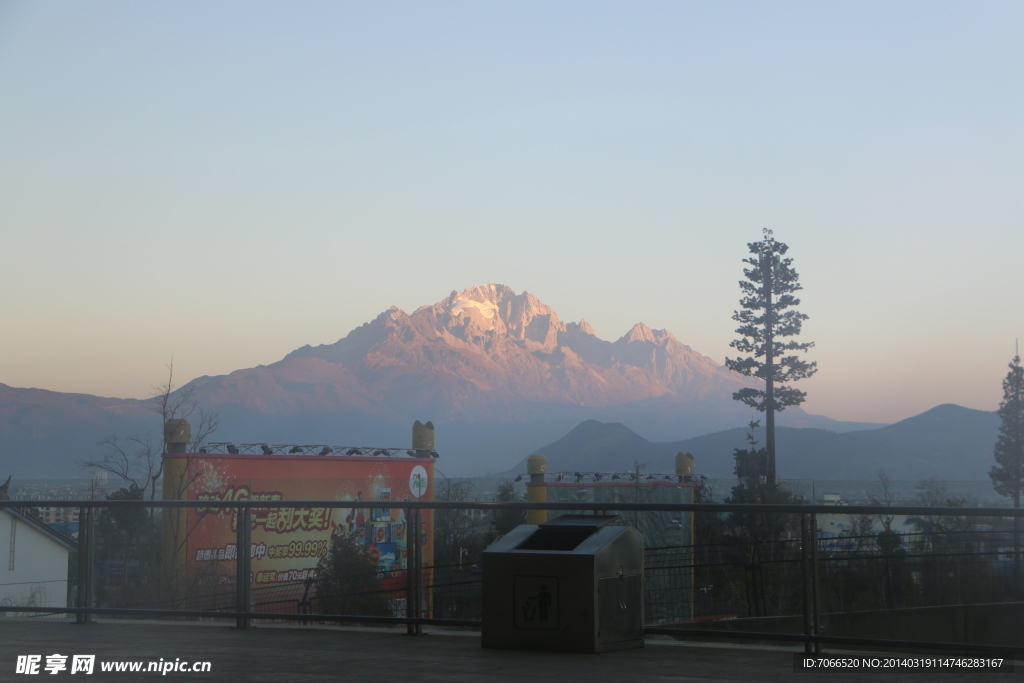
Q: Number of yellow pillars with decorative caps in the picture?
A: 4